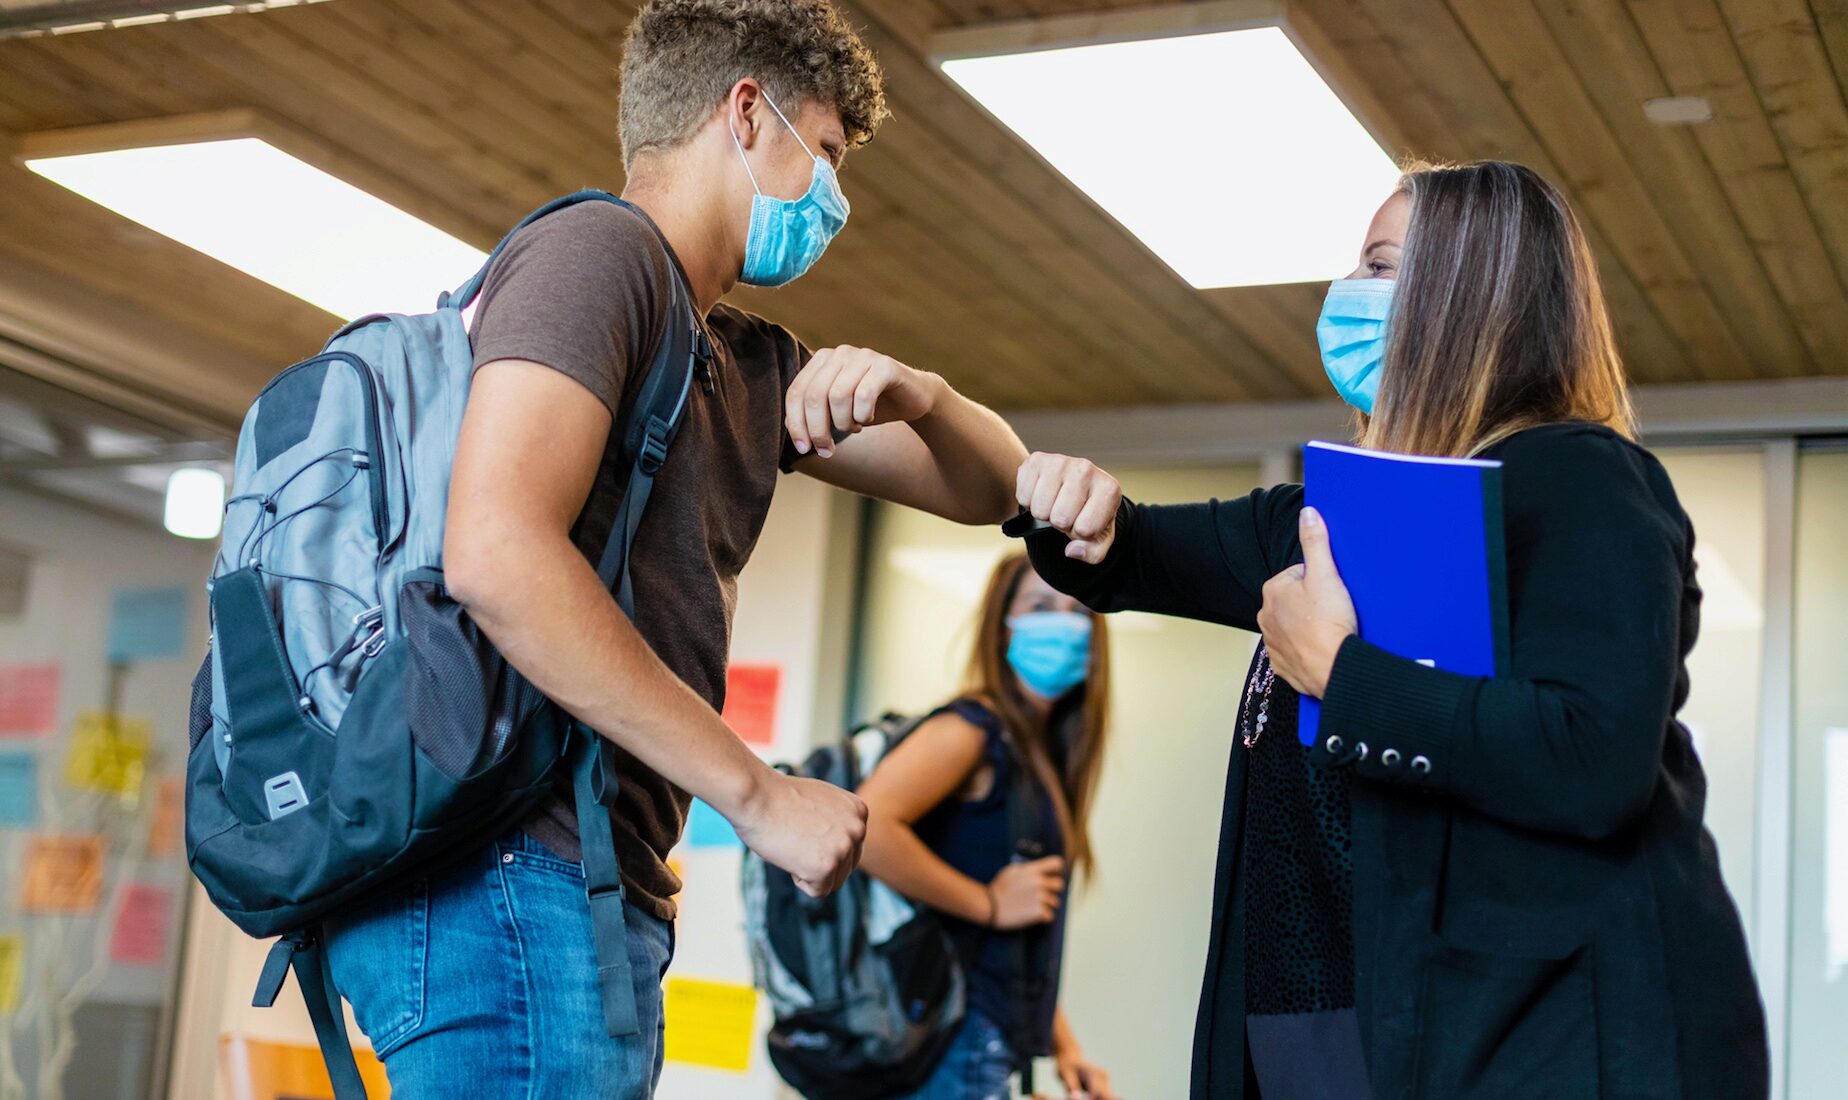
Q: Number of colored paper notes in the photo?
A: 12